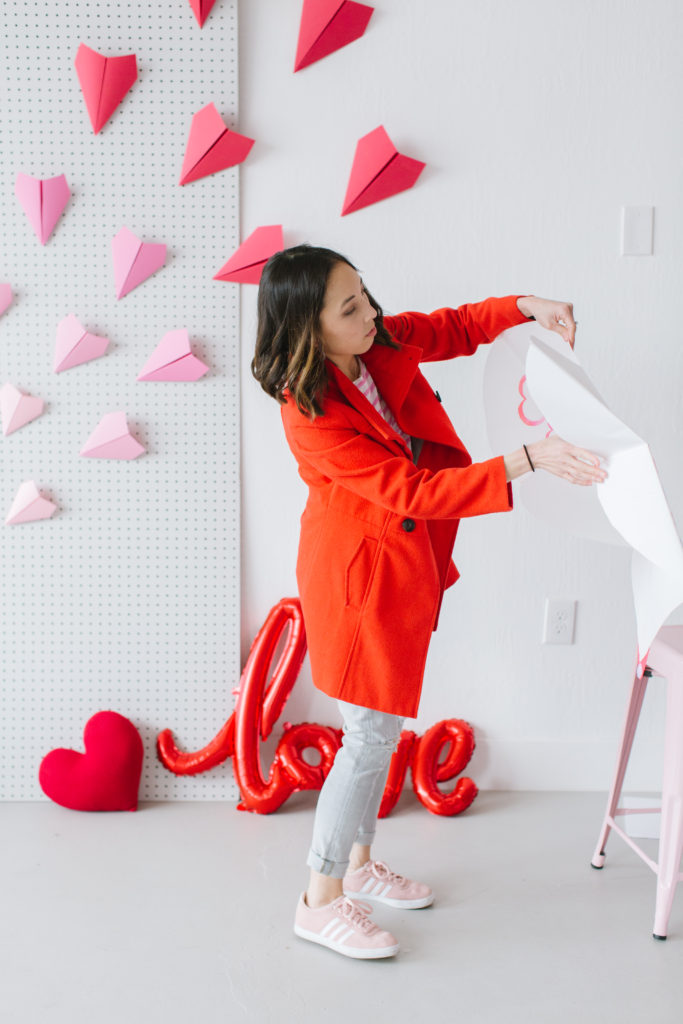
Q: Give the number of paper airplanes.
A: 14